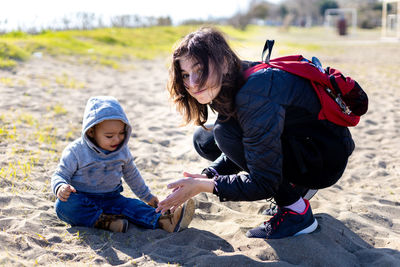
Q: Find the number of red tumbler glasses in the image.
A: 0